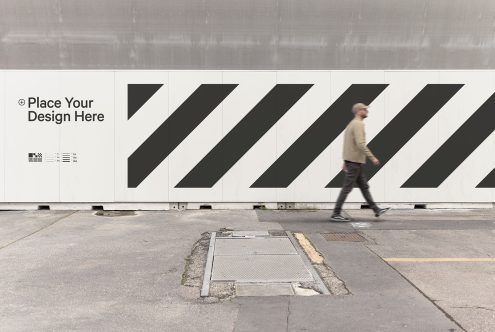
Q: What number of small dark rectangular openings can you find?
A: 6